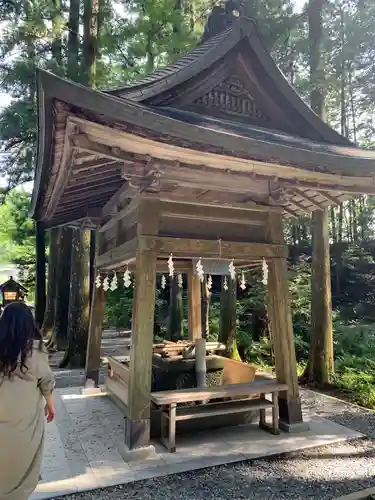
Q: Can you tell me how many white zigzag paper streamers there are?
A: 13